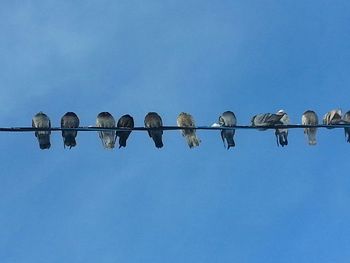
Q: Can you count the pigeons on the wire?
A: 12